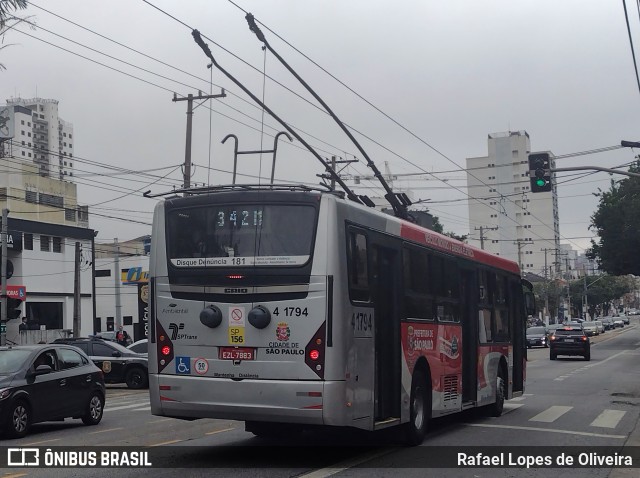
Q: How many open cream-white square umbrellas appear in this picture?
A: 0